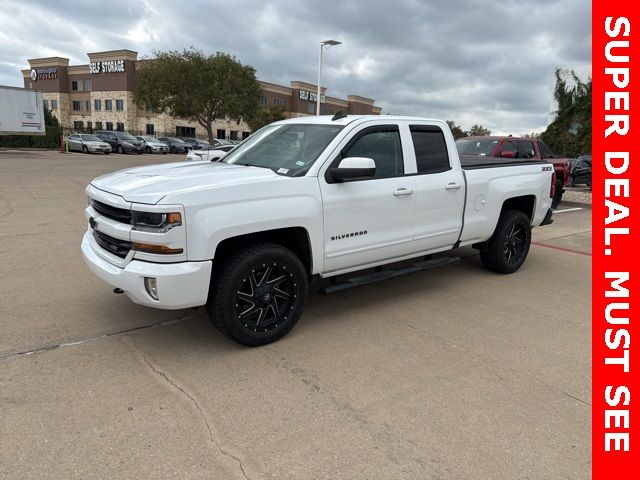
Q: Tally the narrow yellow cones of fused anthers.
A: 0